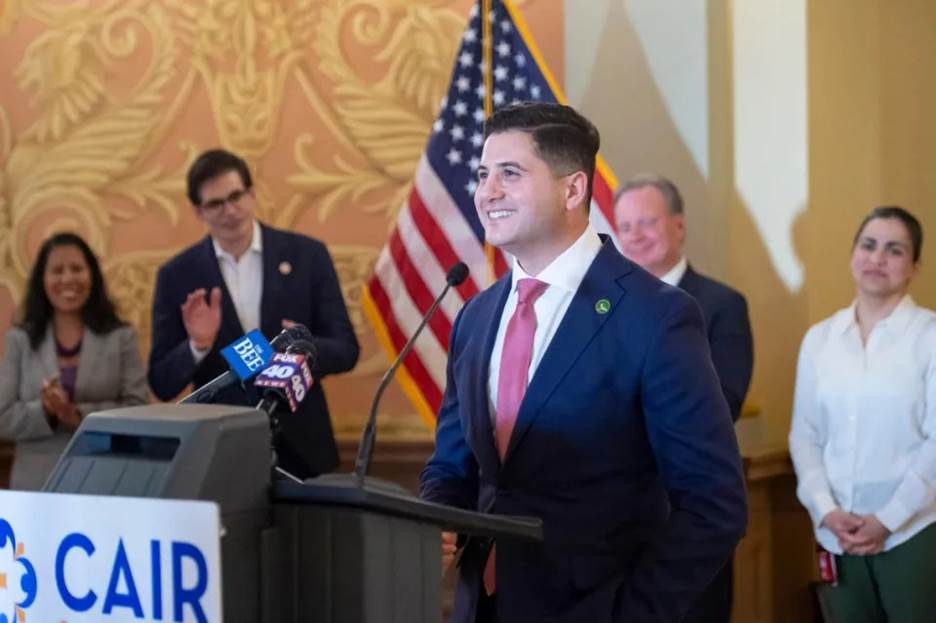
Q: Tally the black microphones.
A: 3